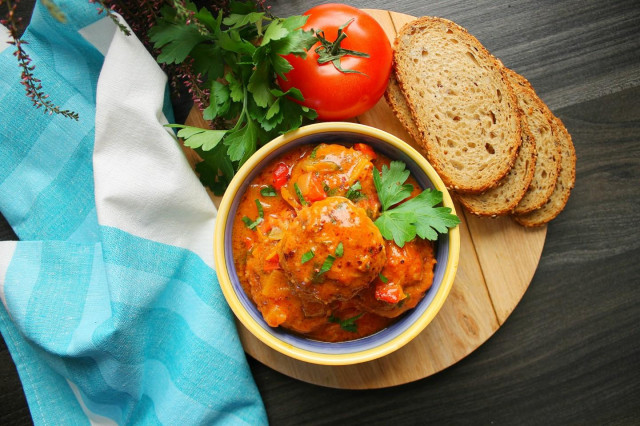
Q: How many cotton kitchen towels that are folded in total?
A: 1